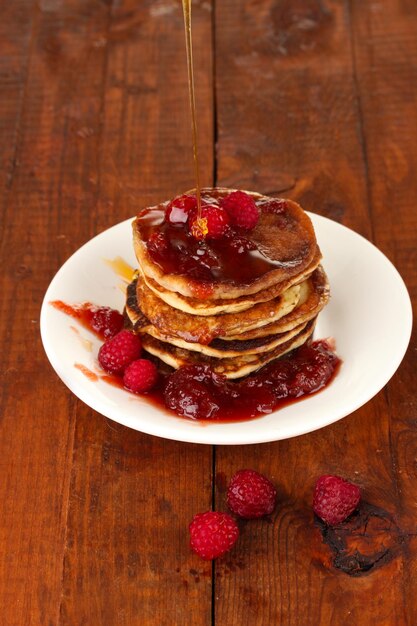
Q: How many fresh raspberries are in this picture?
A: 8